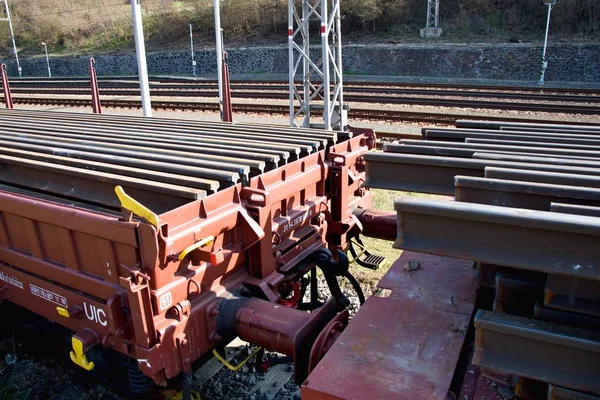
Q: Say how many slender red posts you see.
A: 3